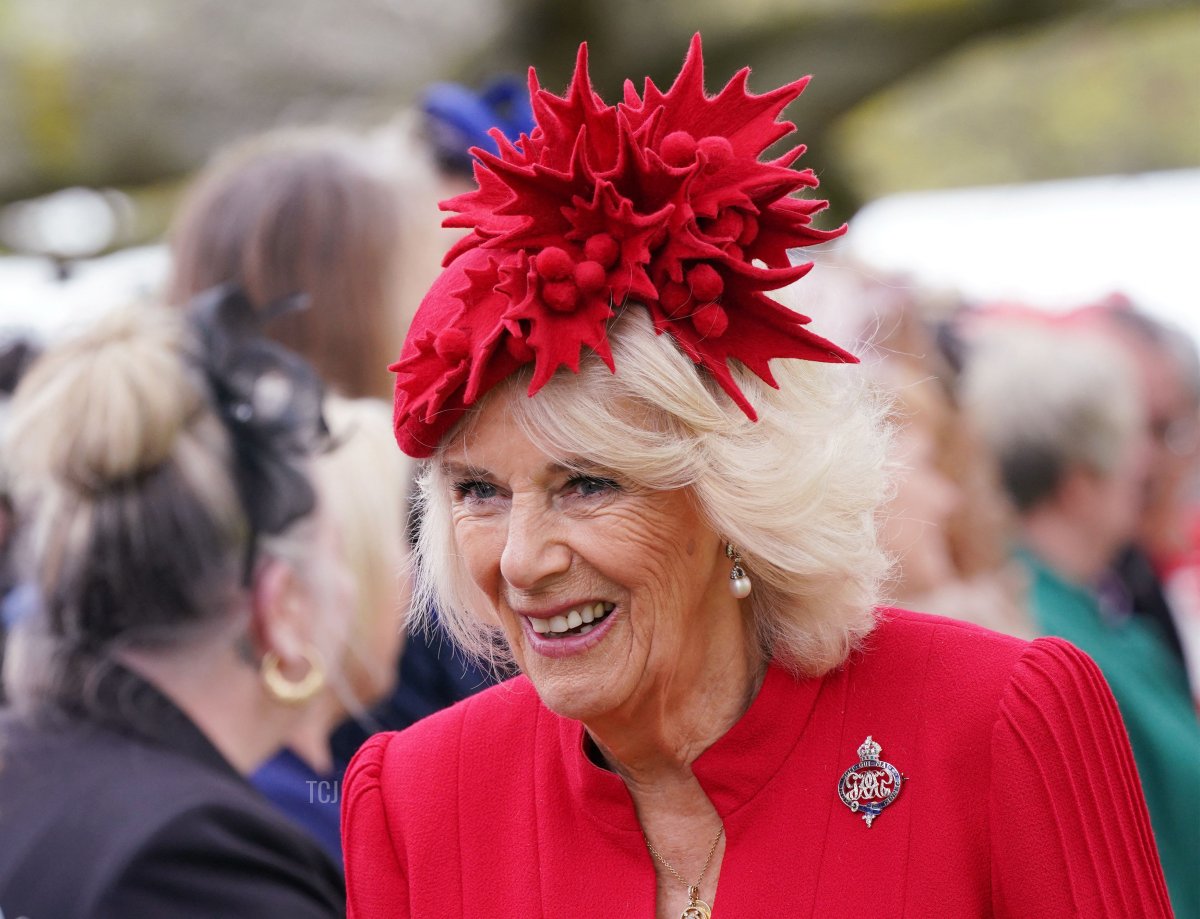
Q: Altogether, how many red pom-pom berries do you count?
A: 14